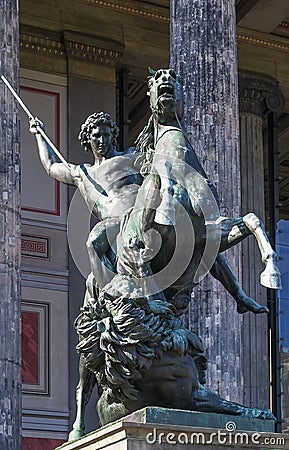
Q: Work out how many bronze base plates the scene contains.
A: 1